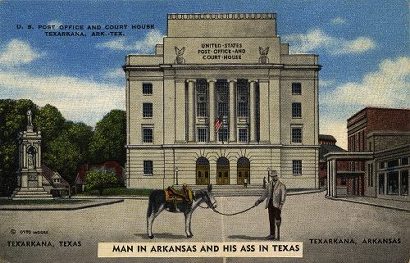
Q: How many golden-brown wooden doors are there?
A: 3